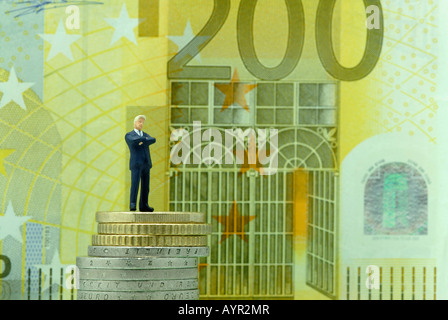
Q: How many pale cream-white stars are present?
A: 6